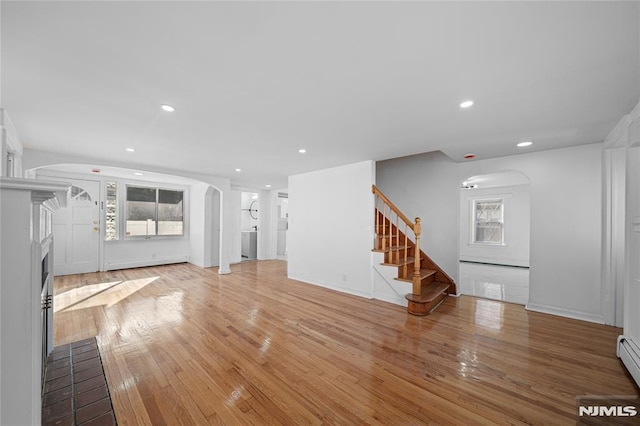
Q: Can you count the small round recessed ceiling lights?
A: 8